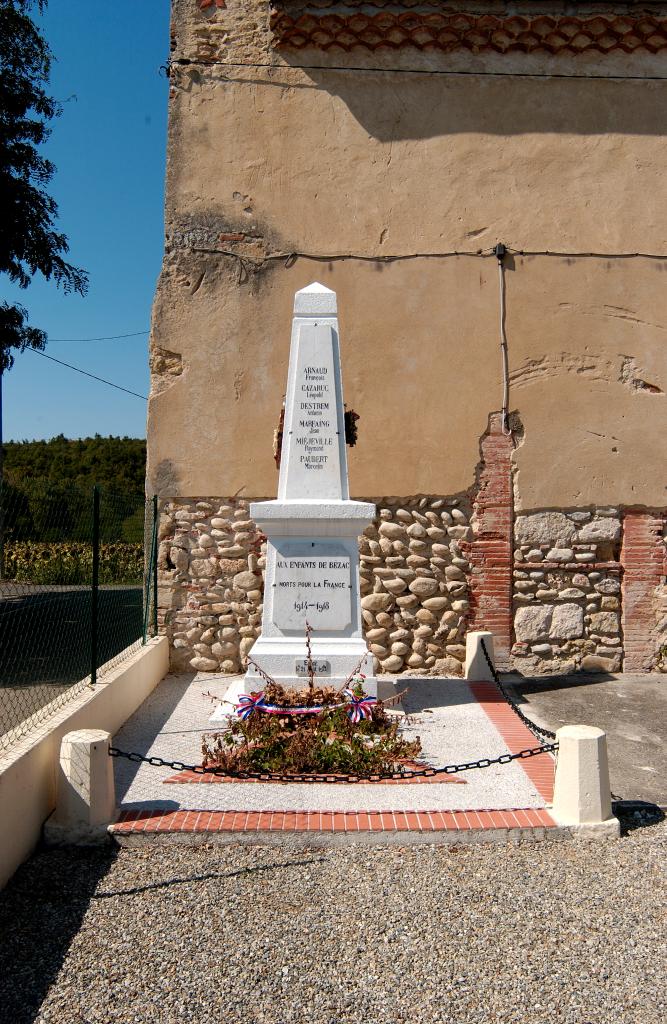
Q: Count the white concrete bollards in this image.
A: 3